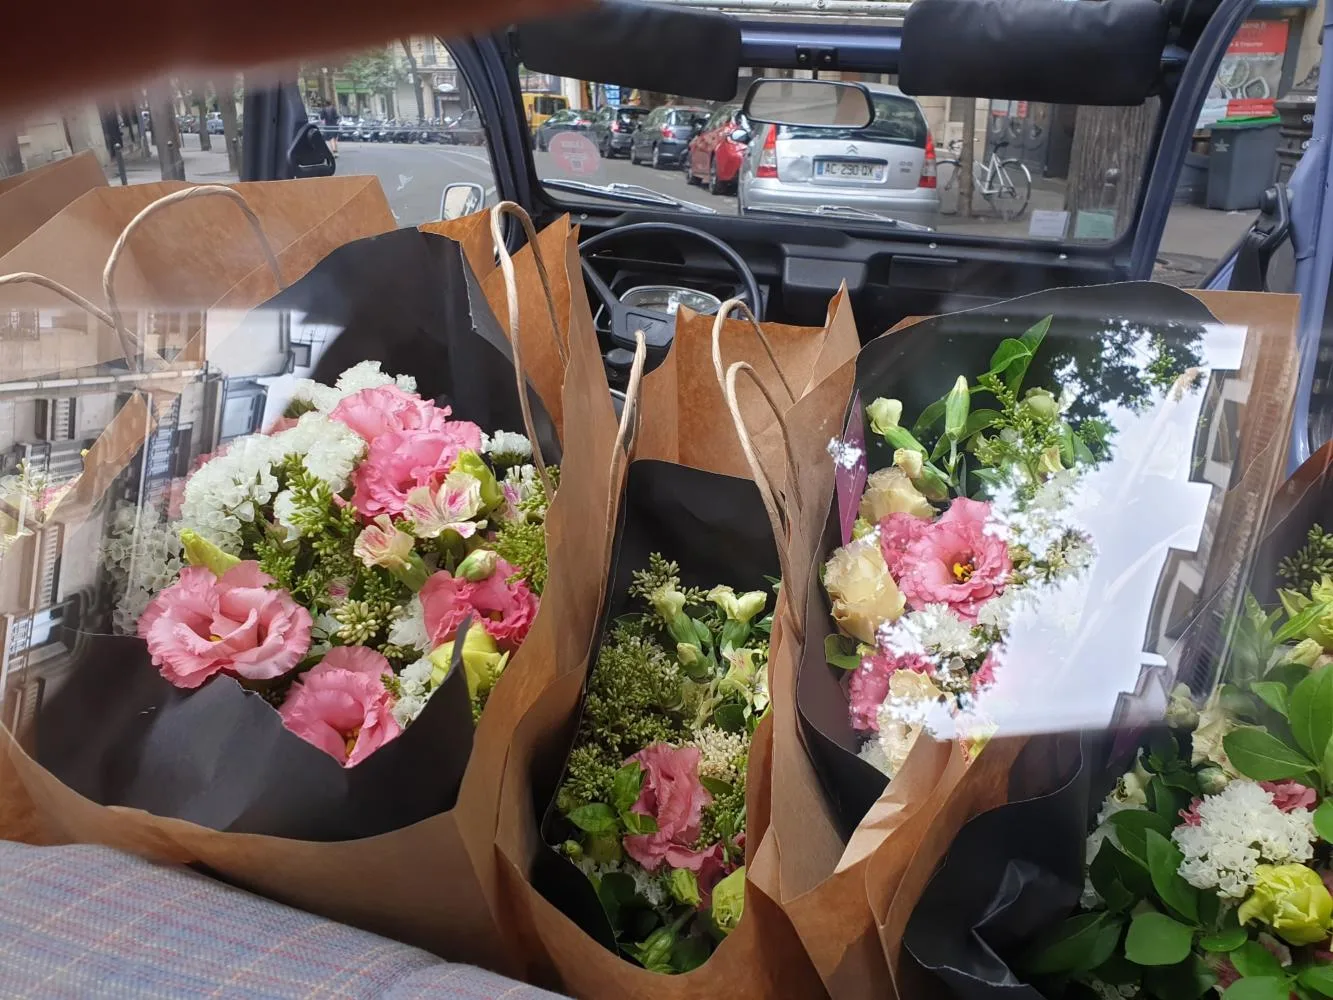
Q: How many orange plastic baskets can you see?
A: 0